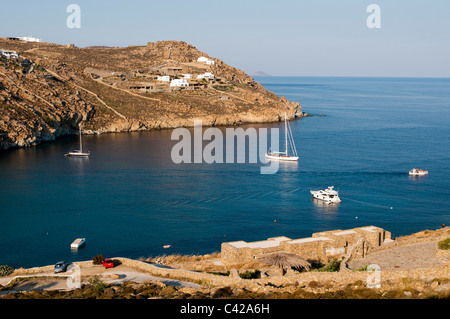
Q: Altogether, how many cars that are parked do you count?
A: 2